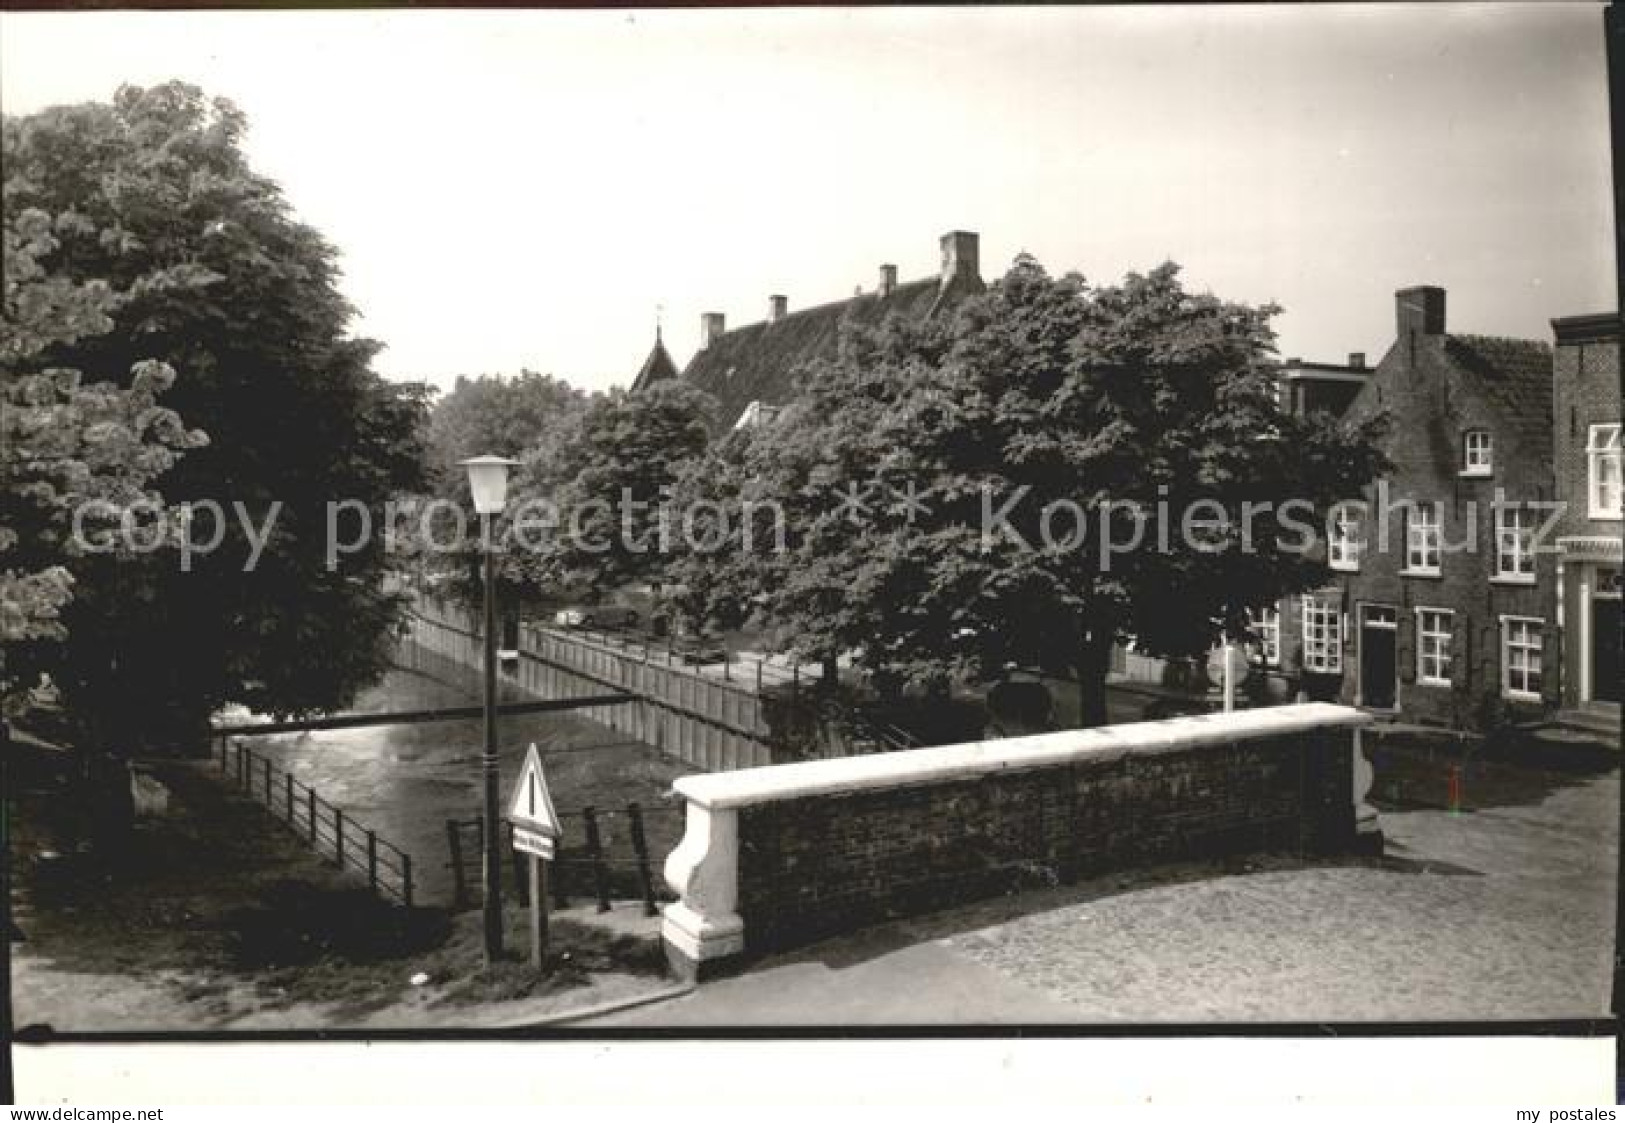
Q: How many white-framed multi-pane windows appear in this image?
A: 9